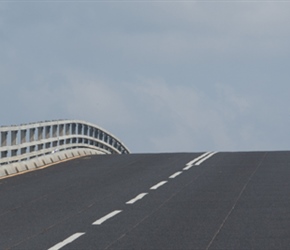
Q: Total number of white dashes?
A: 6